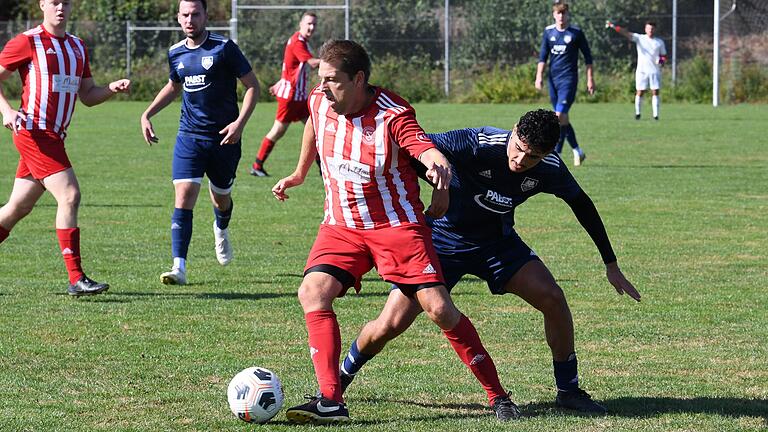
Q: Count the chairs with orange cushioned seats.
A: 0